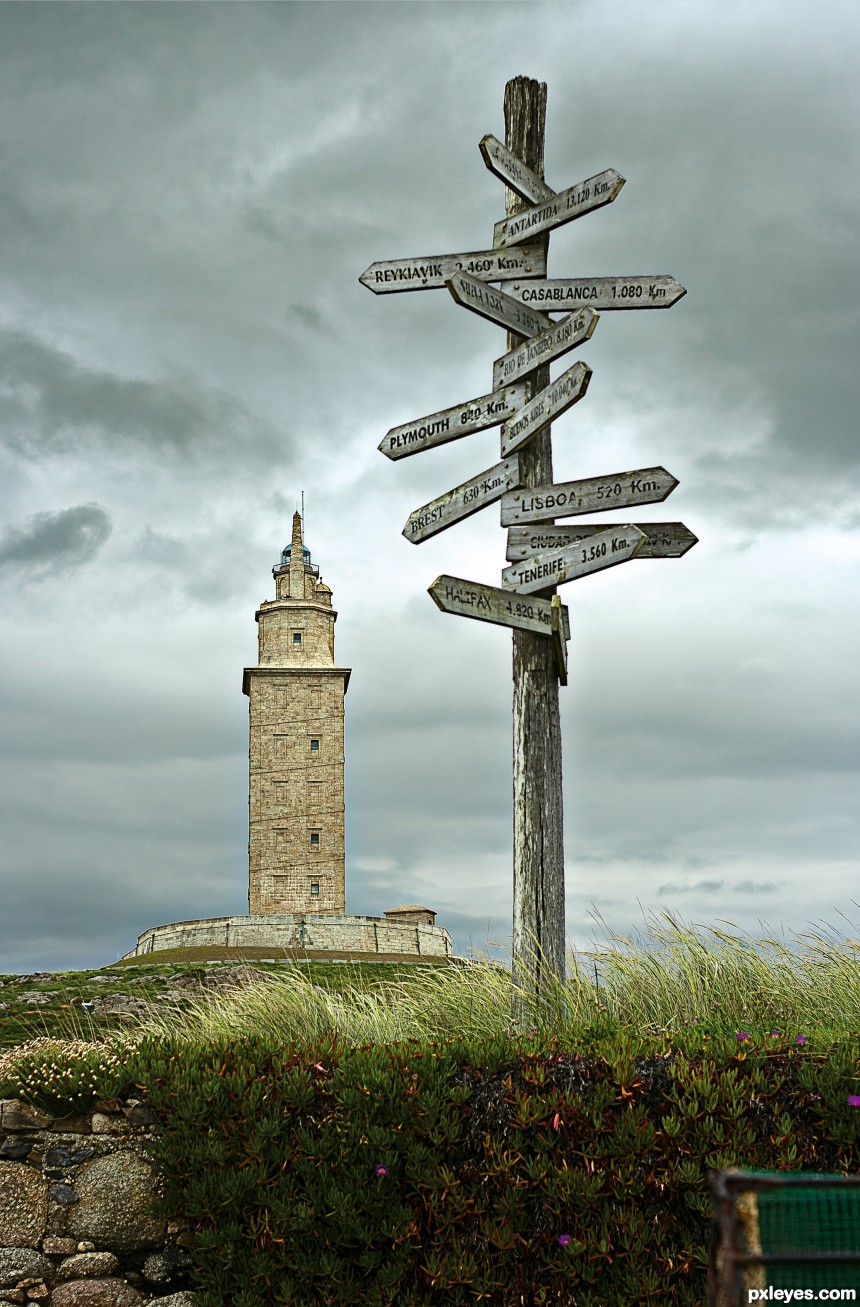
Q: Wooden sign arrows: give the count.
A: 14